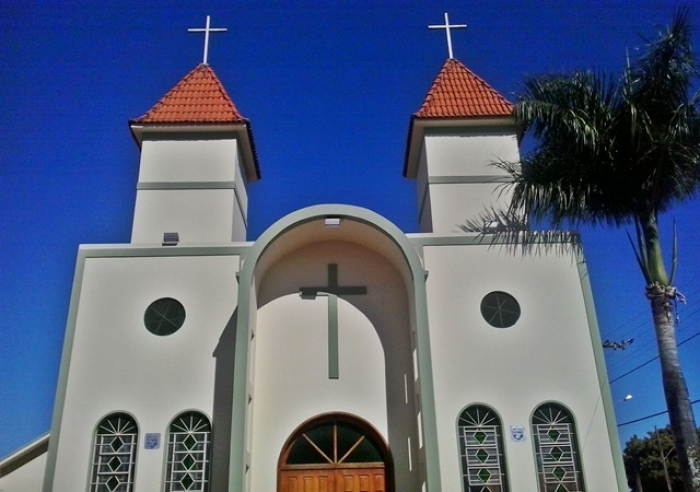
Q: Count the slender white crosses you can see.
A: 2